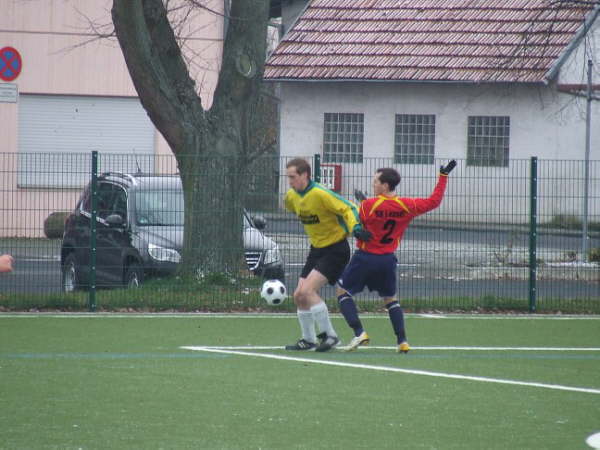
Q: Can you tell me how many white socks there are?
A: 2